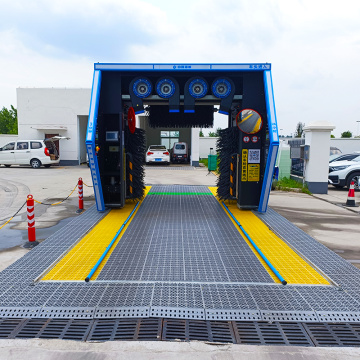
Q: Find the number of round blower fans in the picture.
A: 4